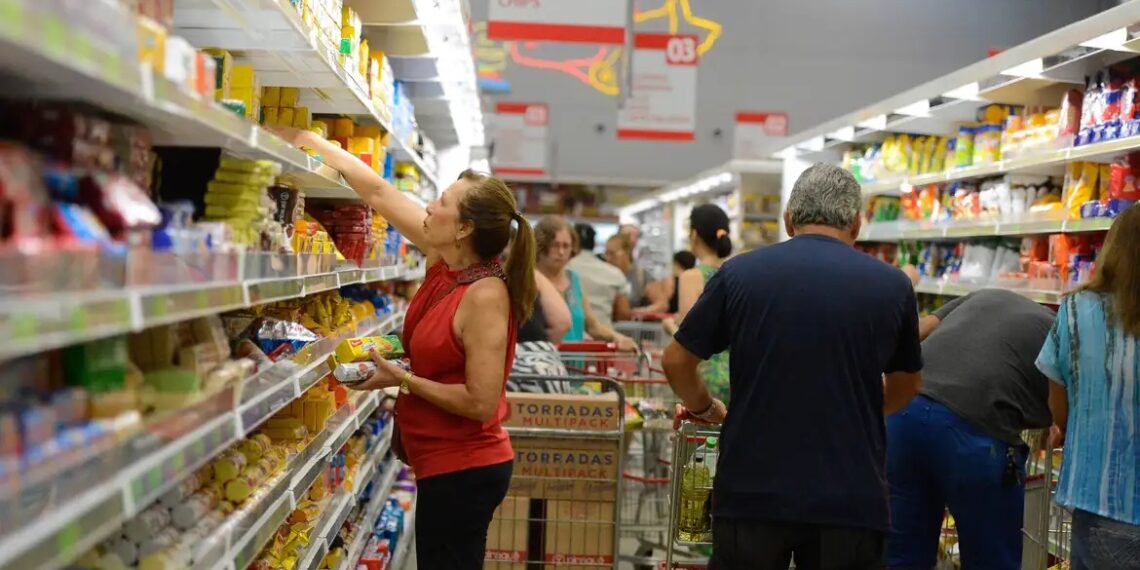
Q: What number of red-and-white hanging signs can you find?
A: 4